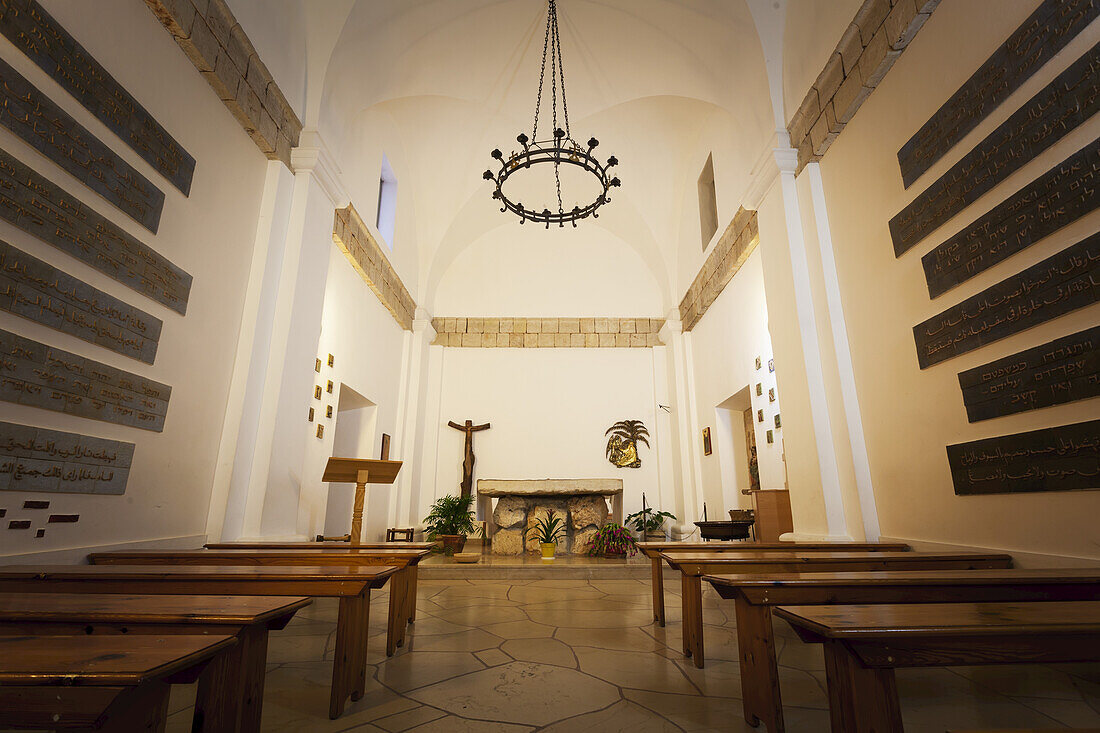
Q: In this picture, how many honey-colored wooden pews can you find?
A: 9